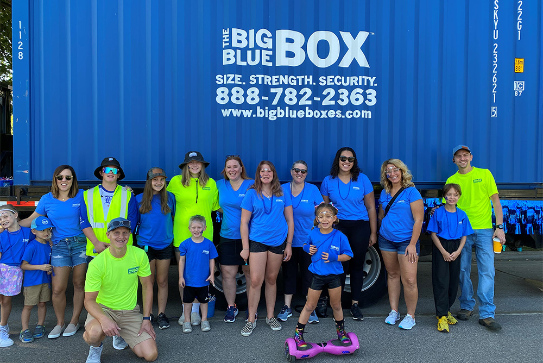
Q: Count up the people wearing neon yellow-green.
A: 4